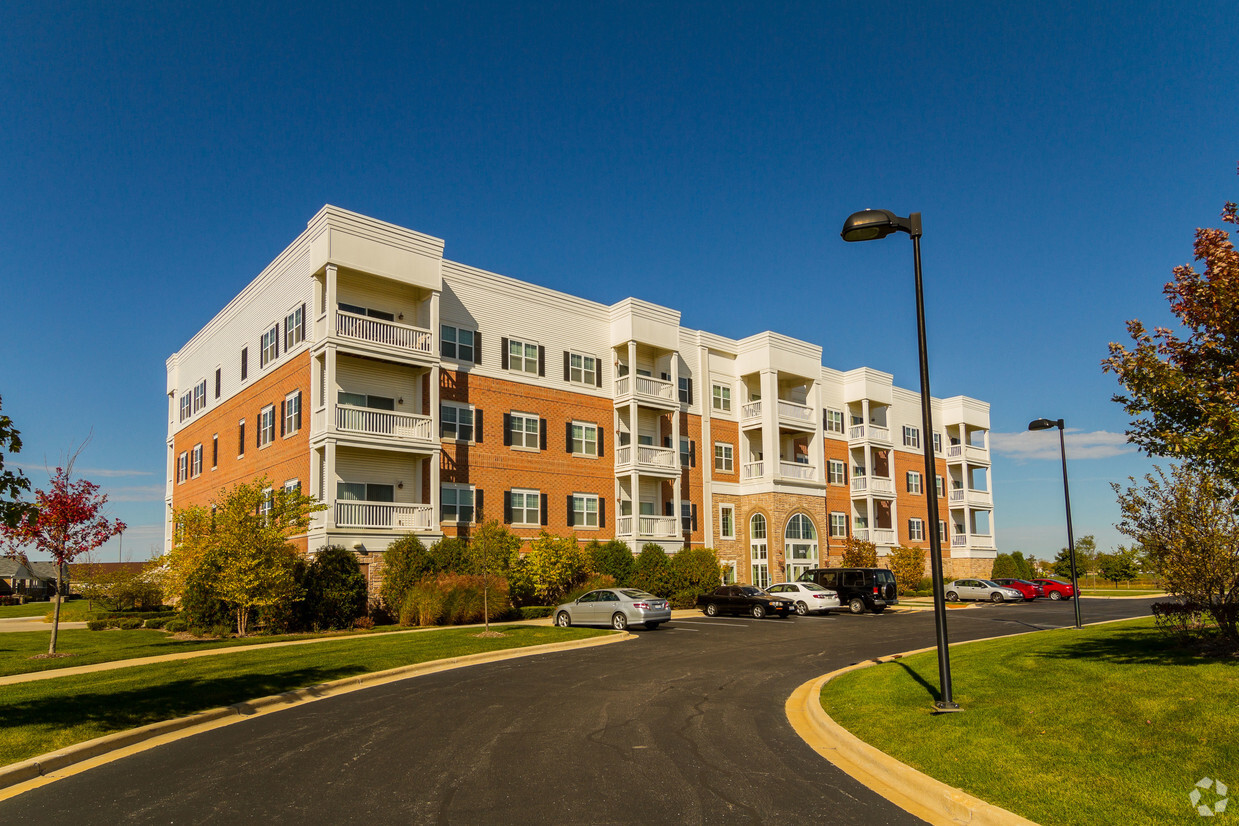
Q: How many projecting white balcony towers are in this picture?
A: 5